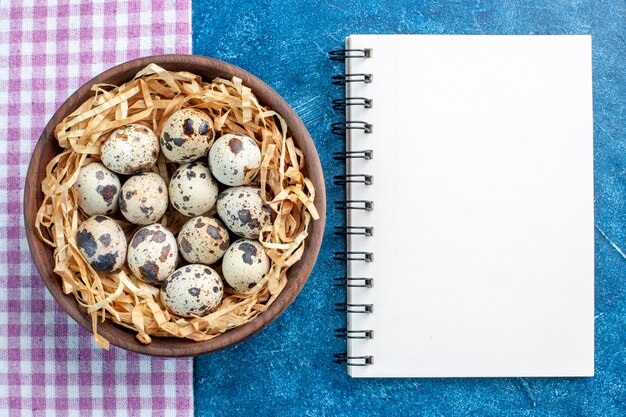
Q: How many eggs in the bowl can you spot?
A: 12